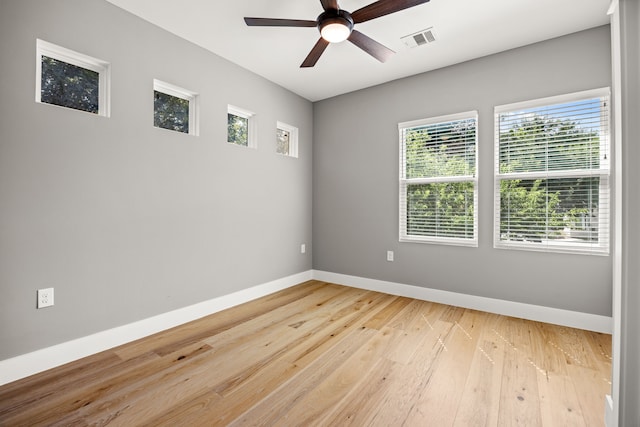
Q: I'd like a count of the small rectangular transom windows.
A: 4